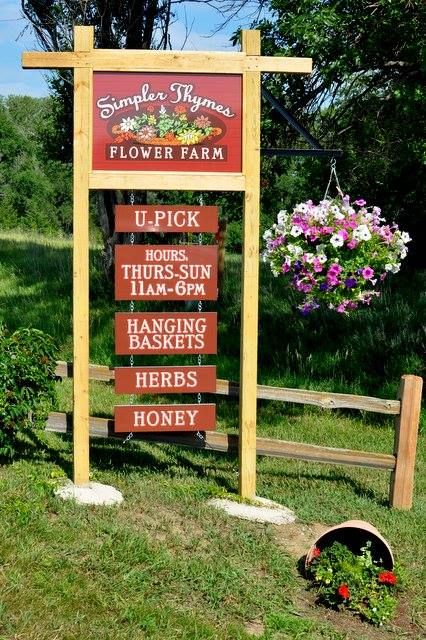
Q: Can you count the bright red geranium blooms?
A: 3